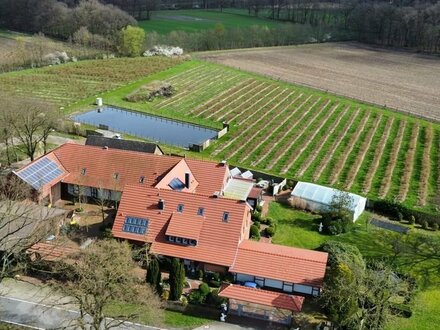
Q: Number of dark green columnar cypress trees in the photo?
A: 2